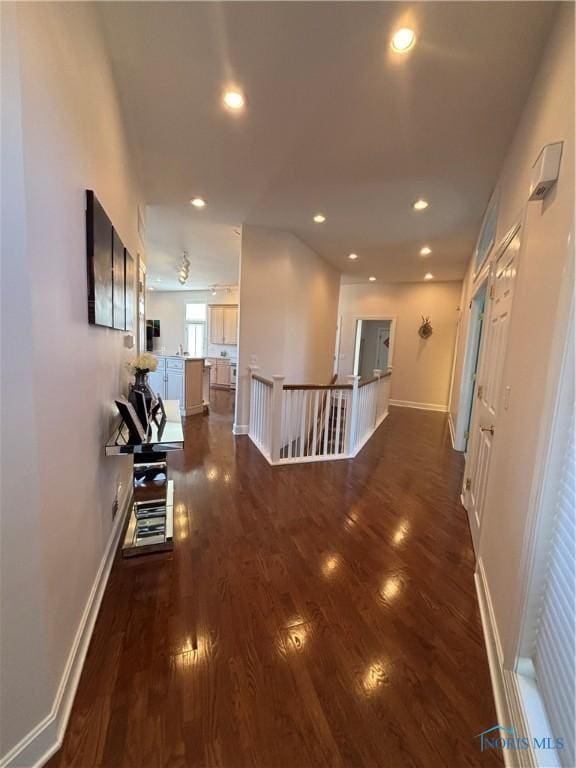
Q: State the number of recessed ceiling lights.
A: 9